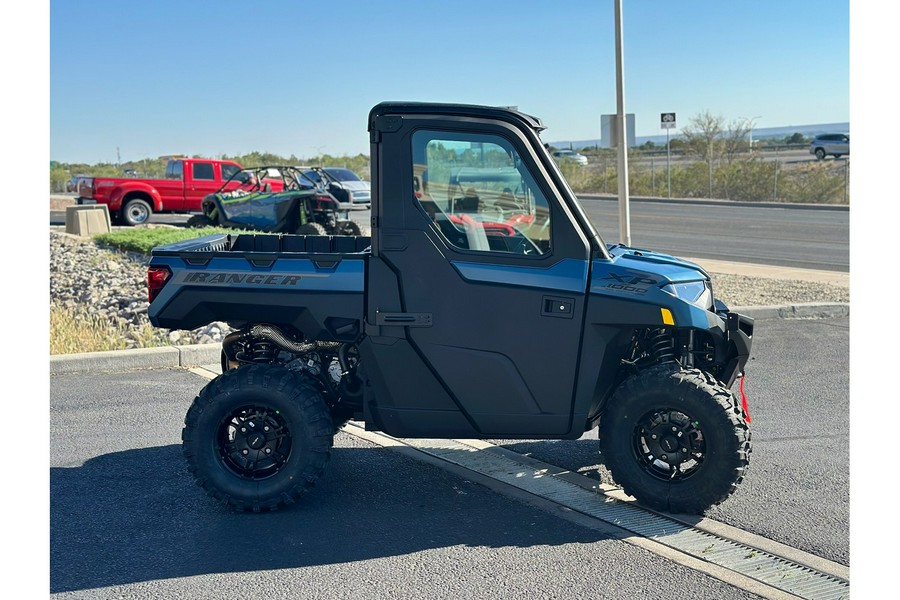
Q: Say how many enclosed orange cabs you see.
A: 0